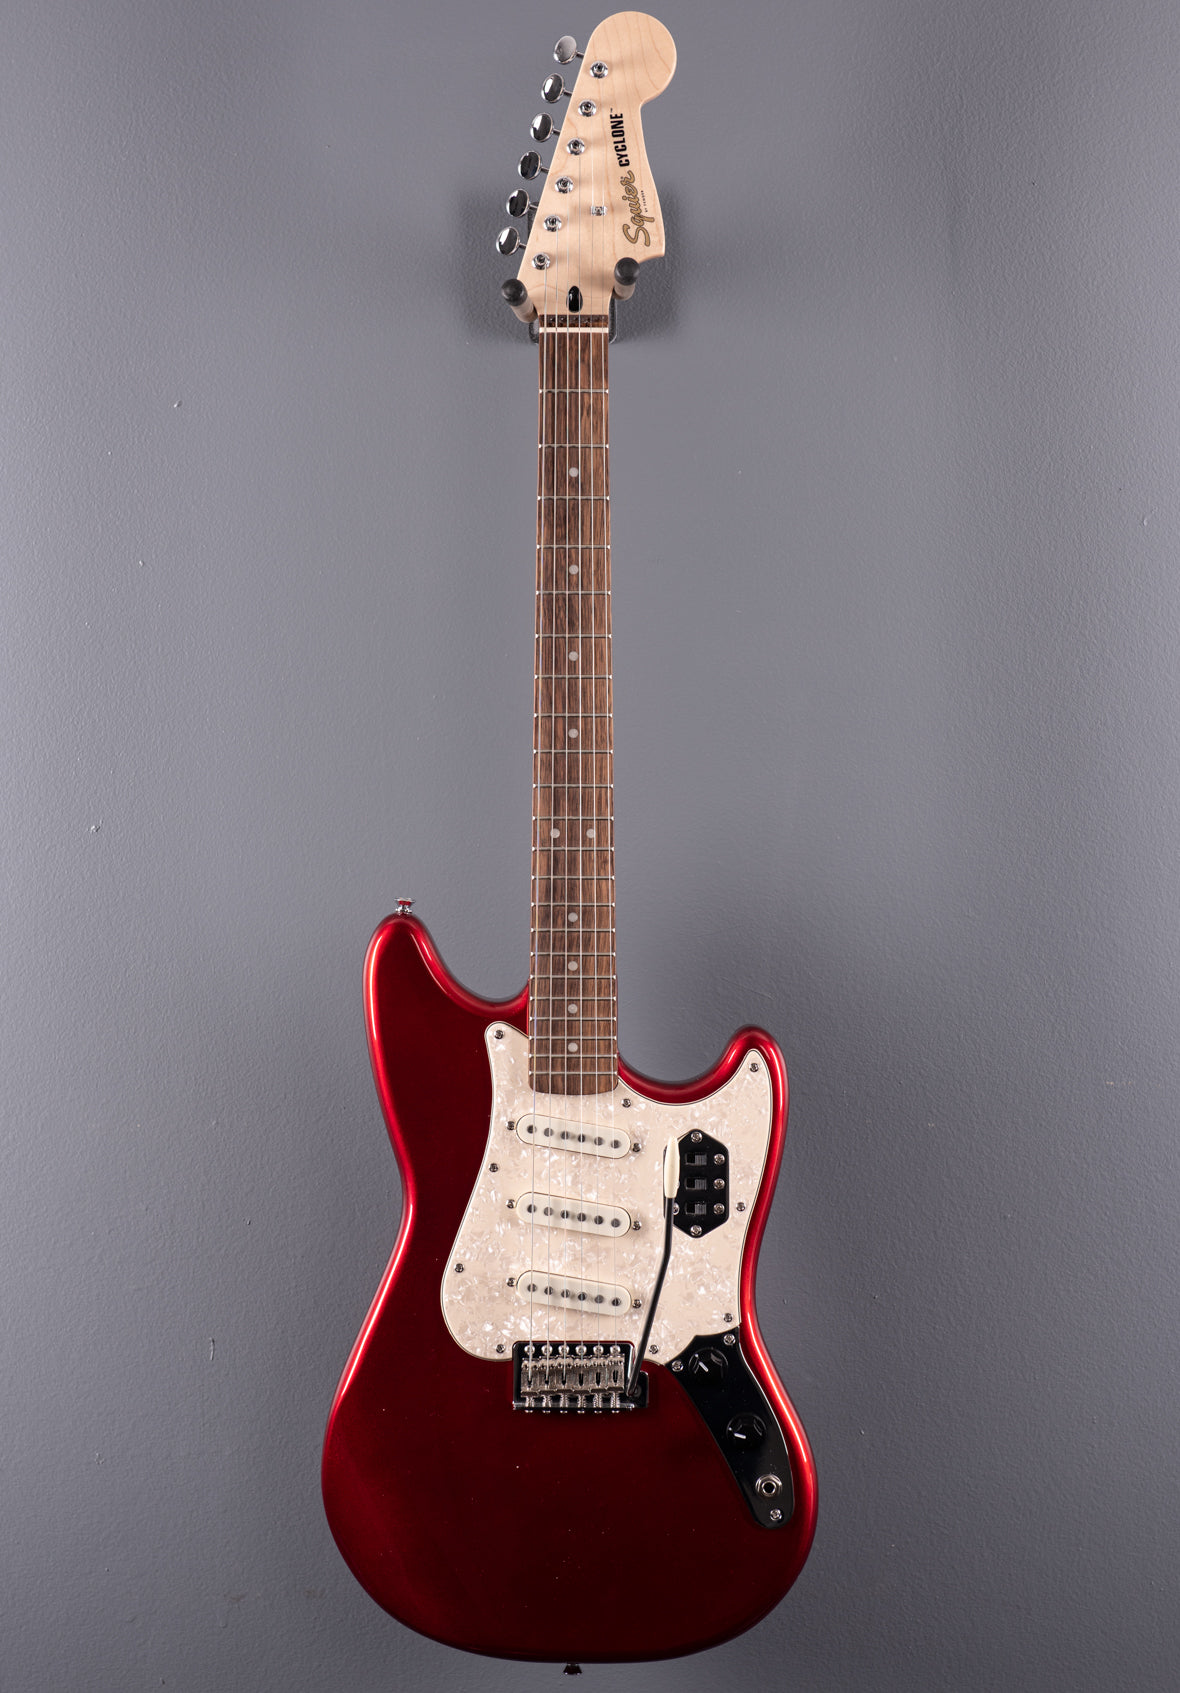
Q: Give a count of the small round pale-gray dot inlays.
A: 10